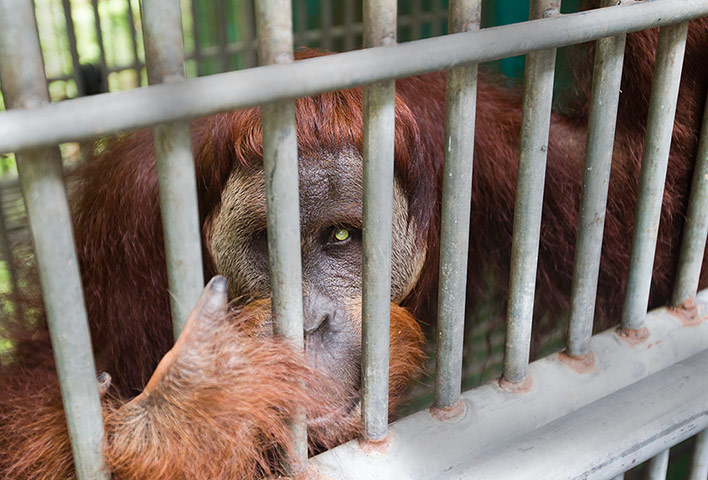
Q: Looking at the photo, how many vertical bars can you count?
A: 9